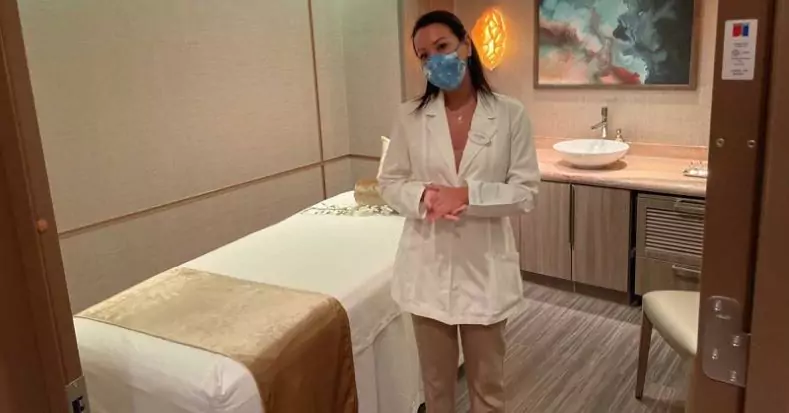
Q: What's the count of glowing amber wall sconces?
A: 1